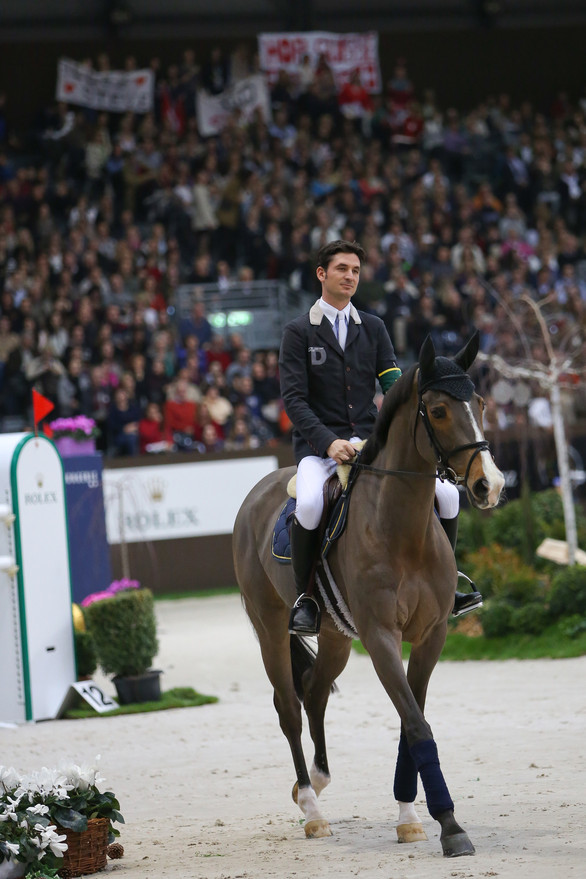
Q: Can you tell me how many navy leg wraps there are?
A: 2